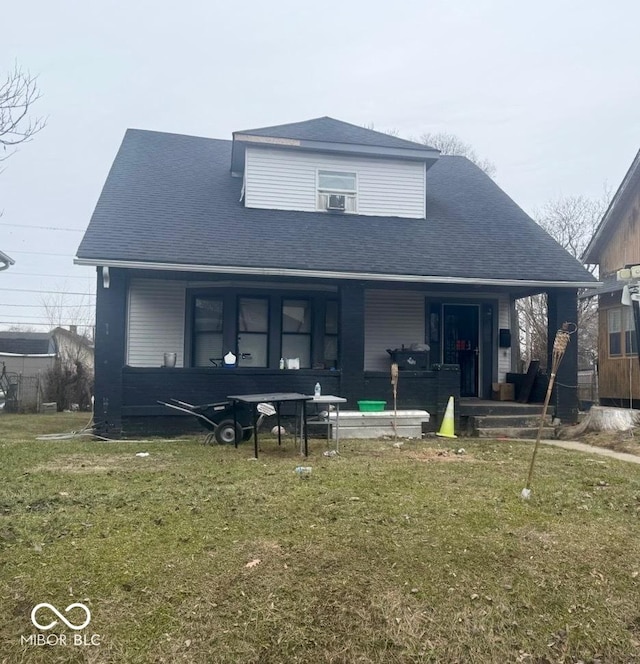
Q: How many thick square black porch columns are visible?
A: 3